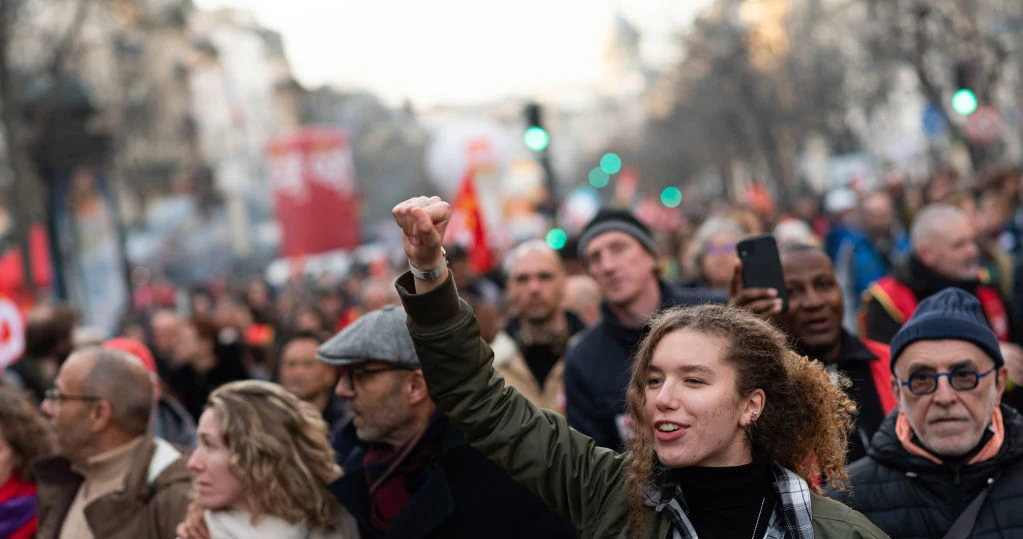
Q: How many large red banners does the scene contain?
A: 1